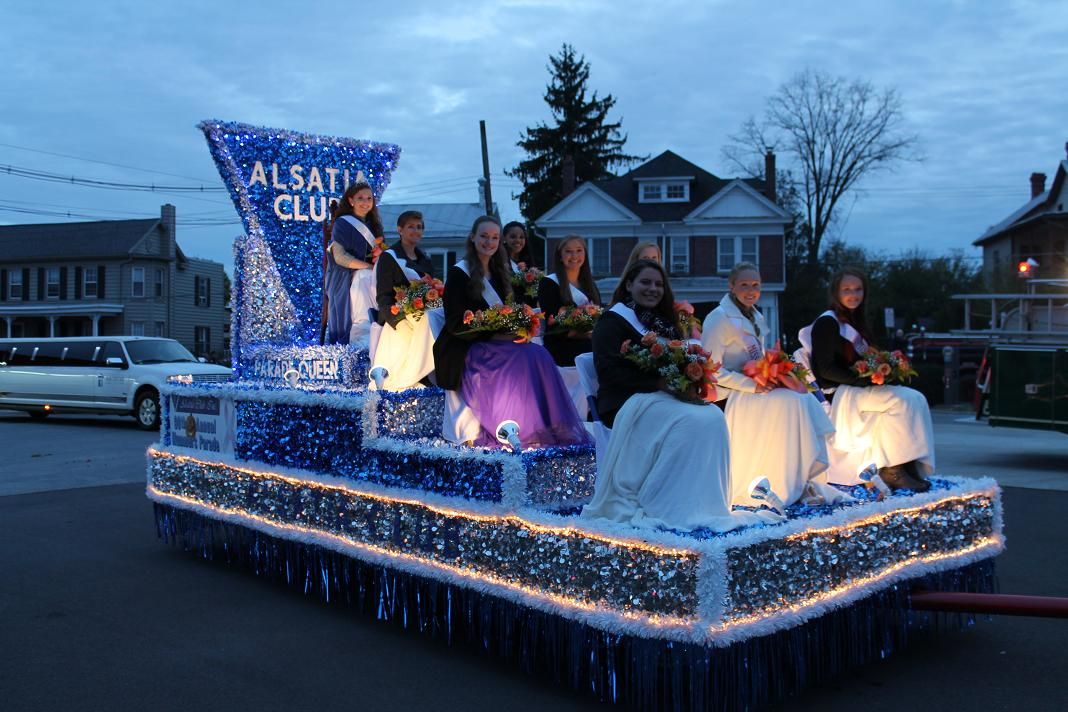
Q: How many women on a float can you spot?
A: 9